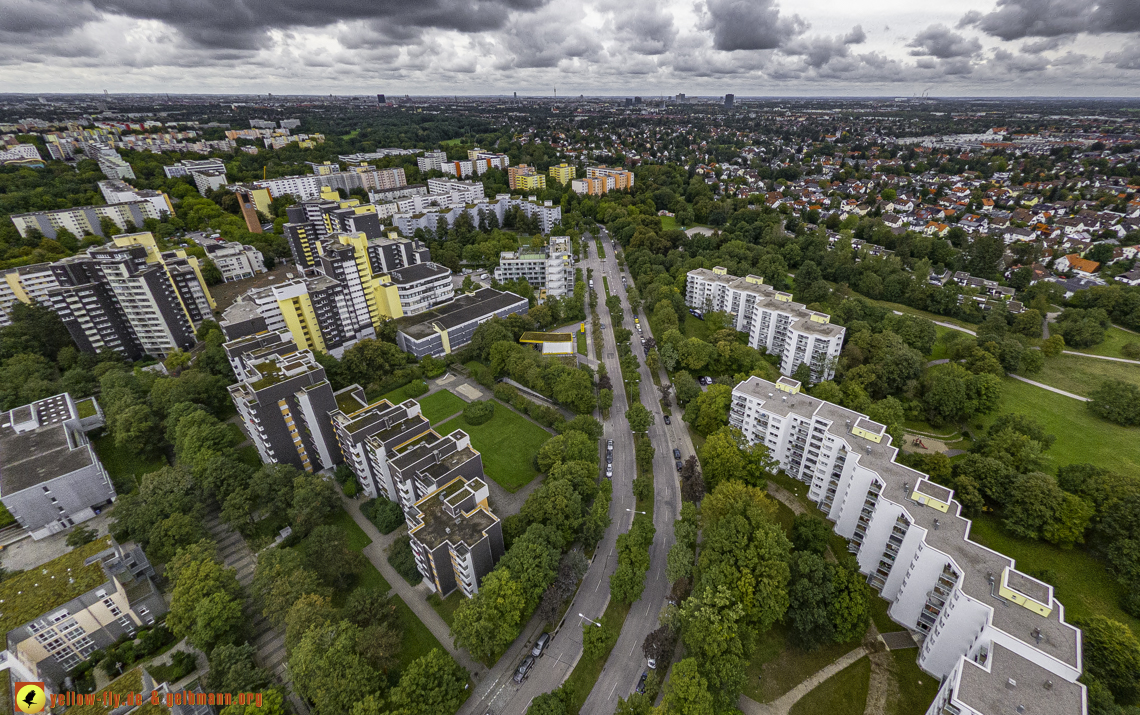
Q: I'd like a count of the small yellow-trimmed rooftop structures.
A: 8